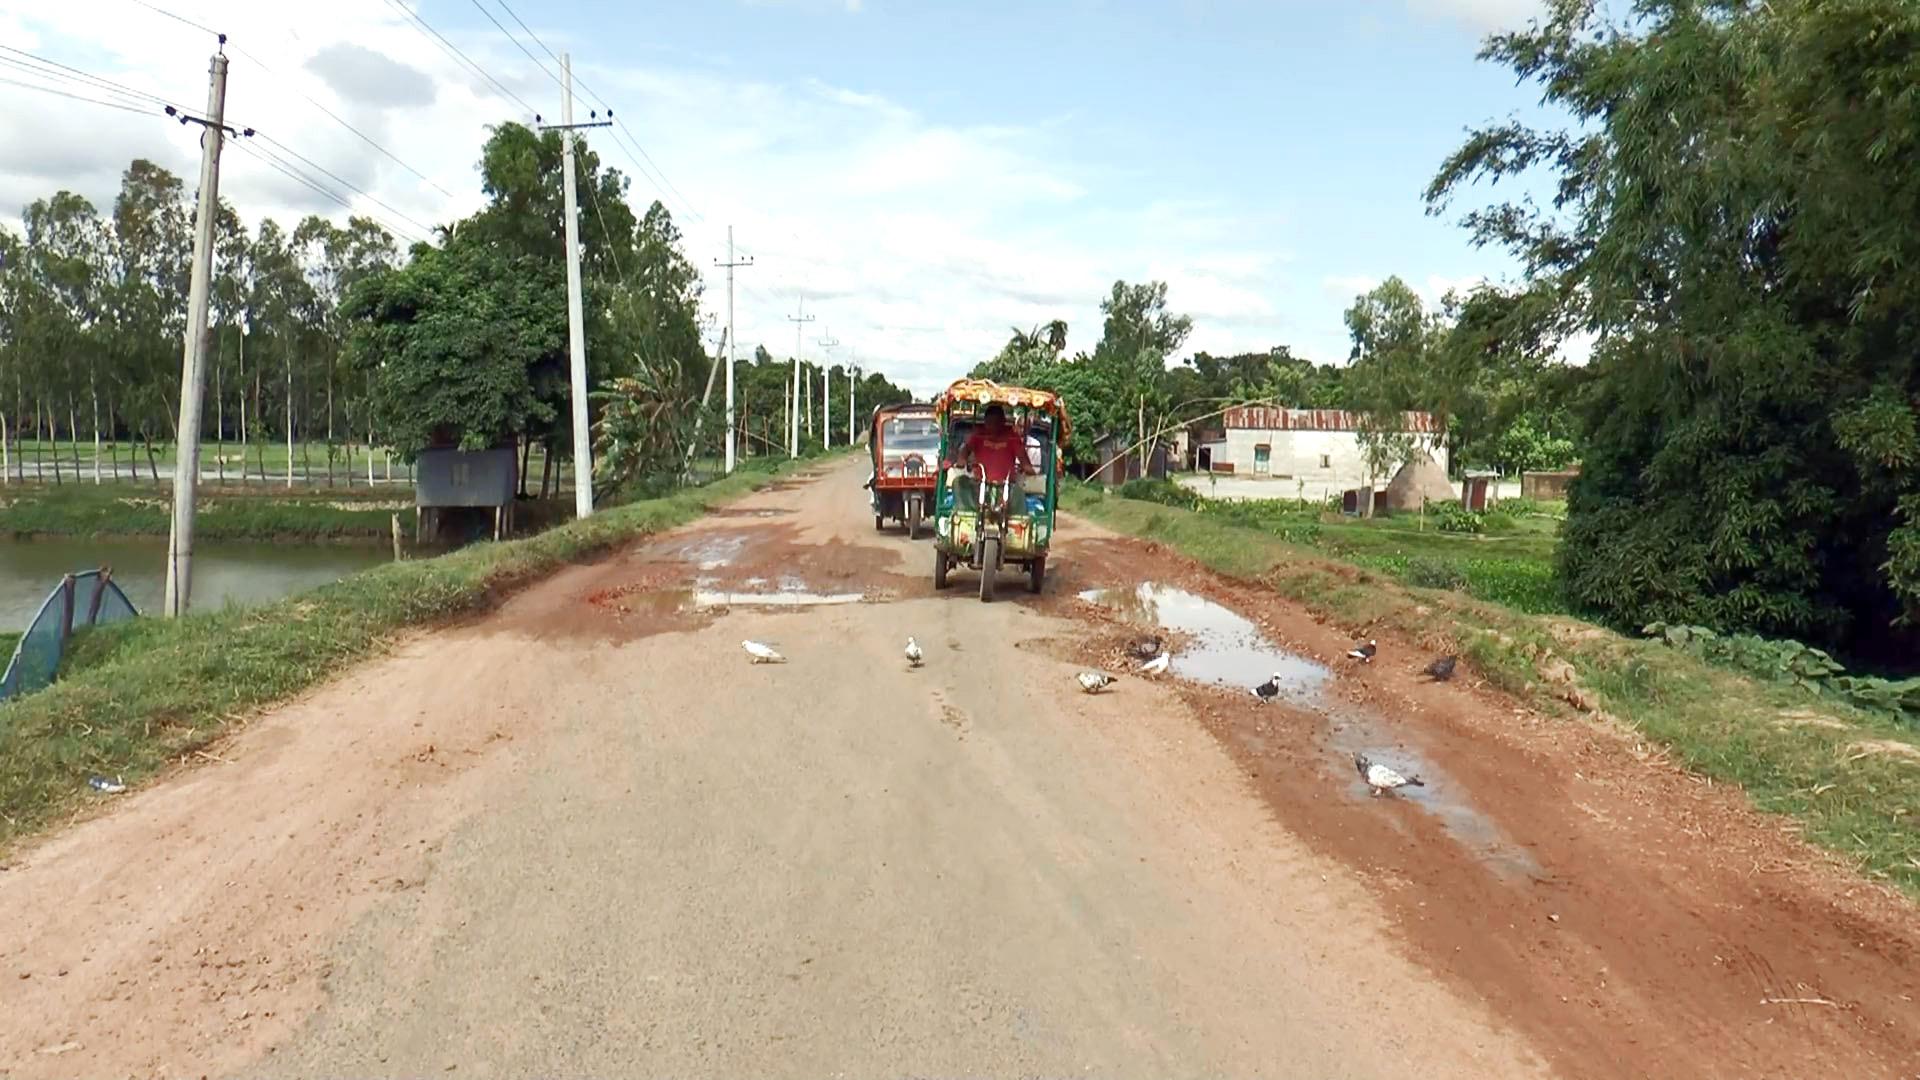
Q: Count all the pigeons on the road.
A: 9